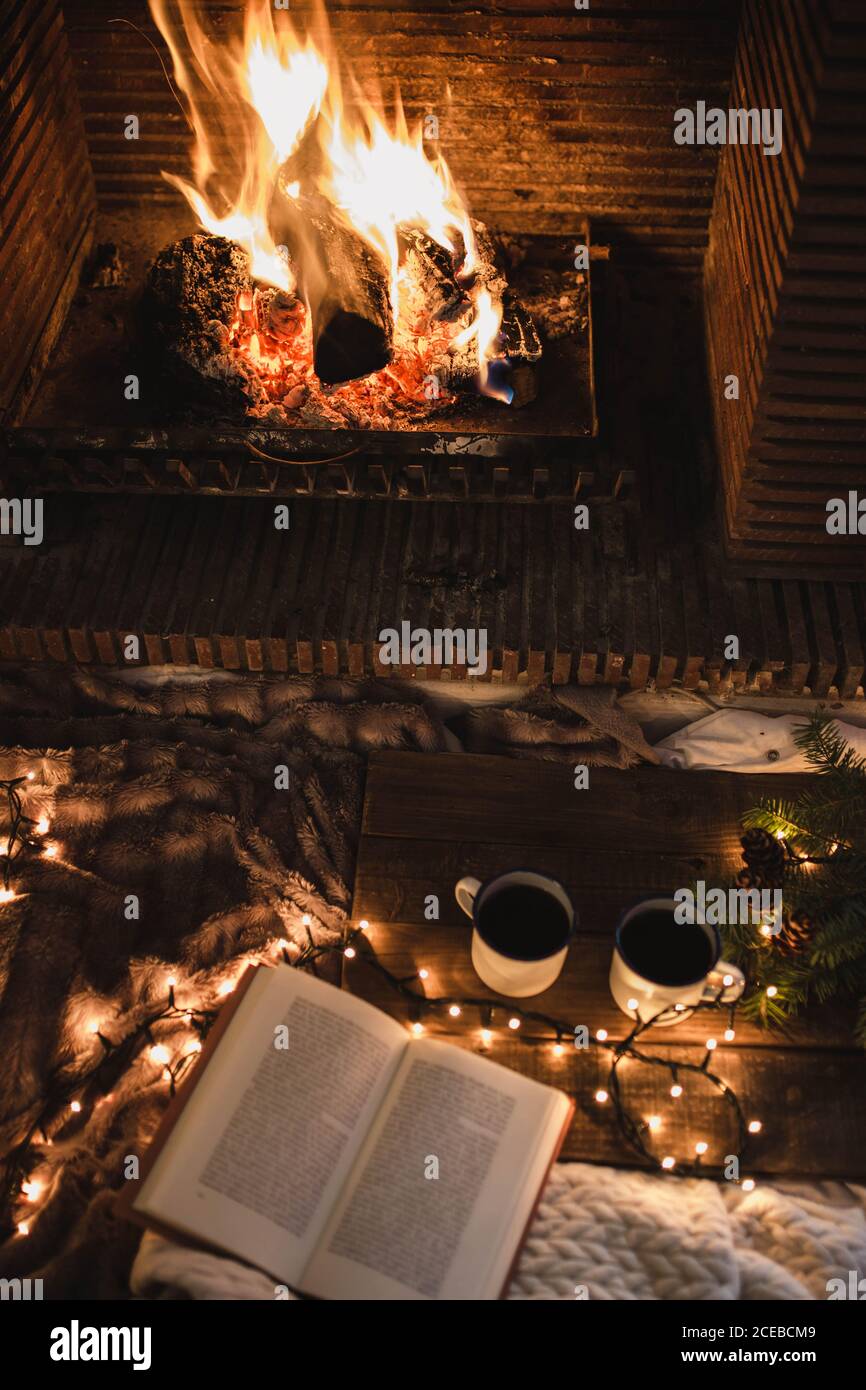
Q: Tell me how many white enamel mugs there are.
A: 2